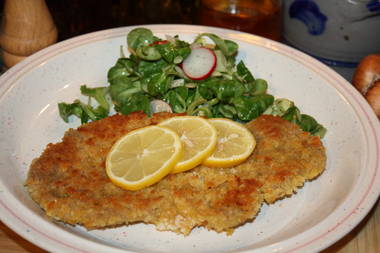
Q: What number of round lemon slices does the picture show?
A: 3